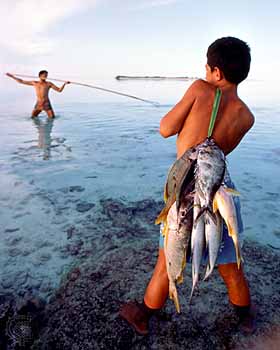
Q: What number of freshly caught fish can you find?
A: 6